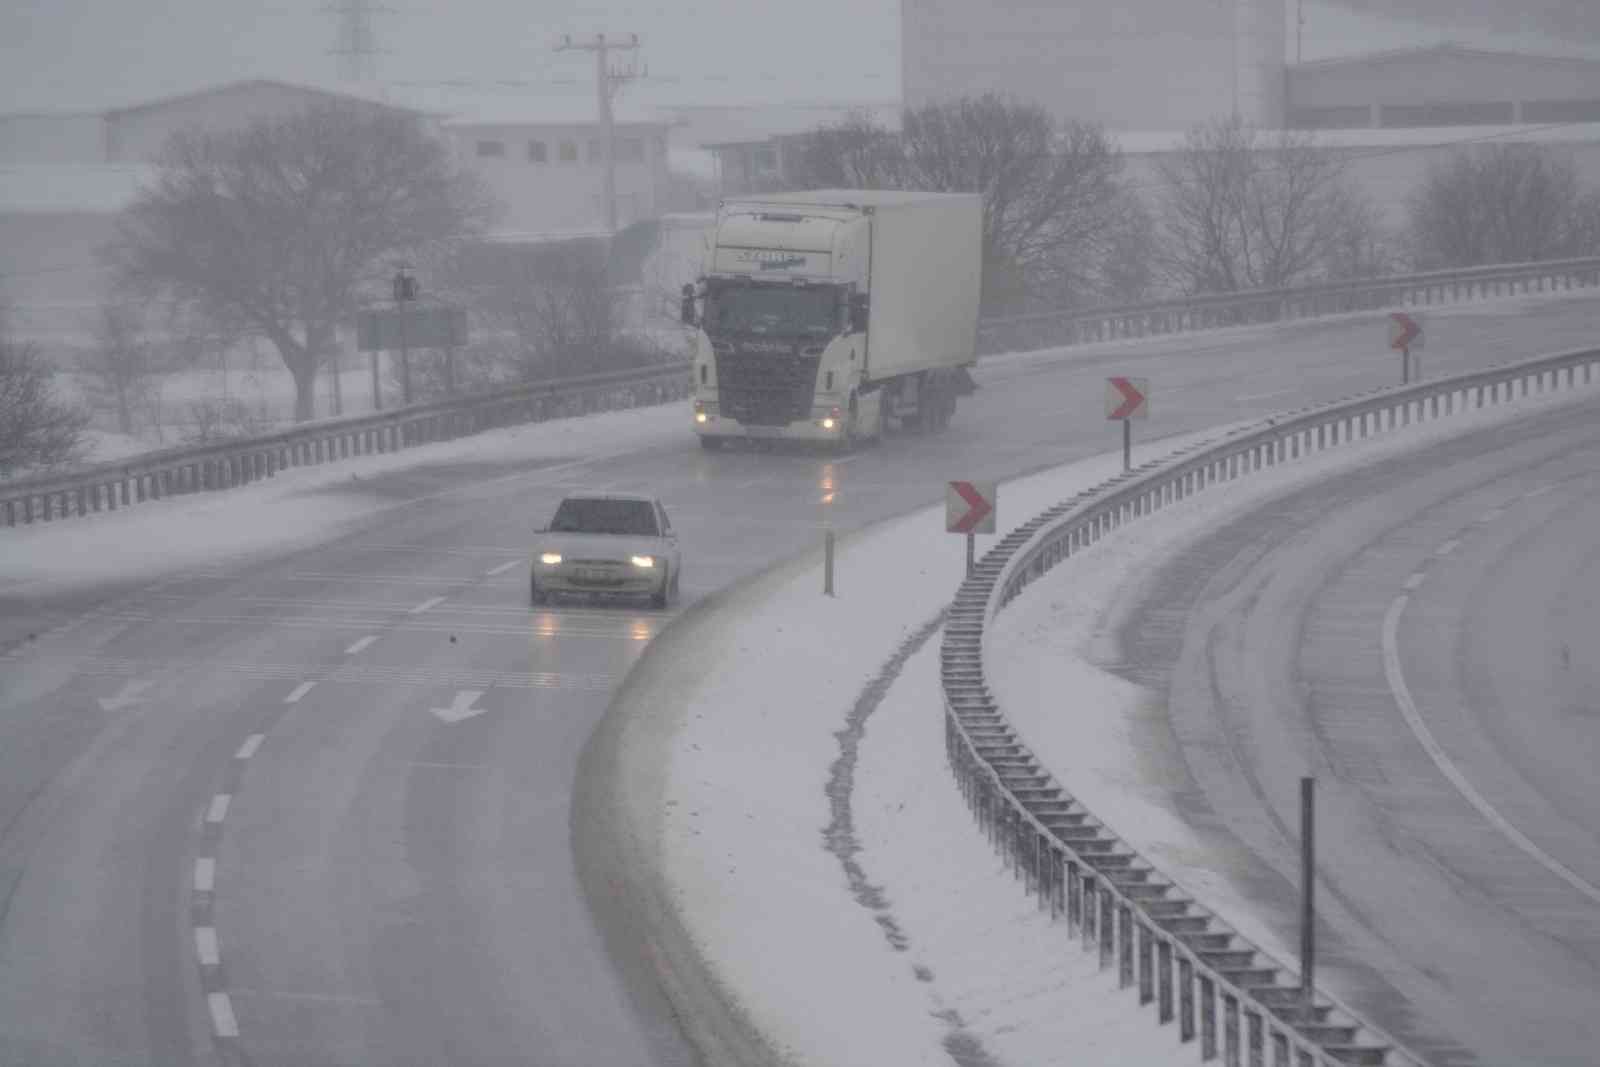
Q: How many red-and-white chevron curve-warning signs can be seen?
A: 3